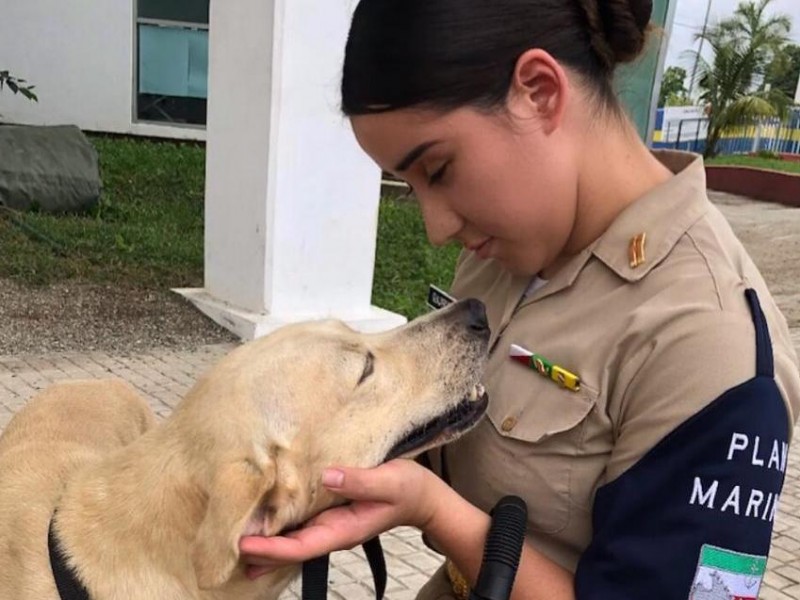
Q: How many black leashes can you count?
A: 1